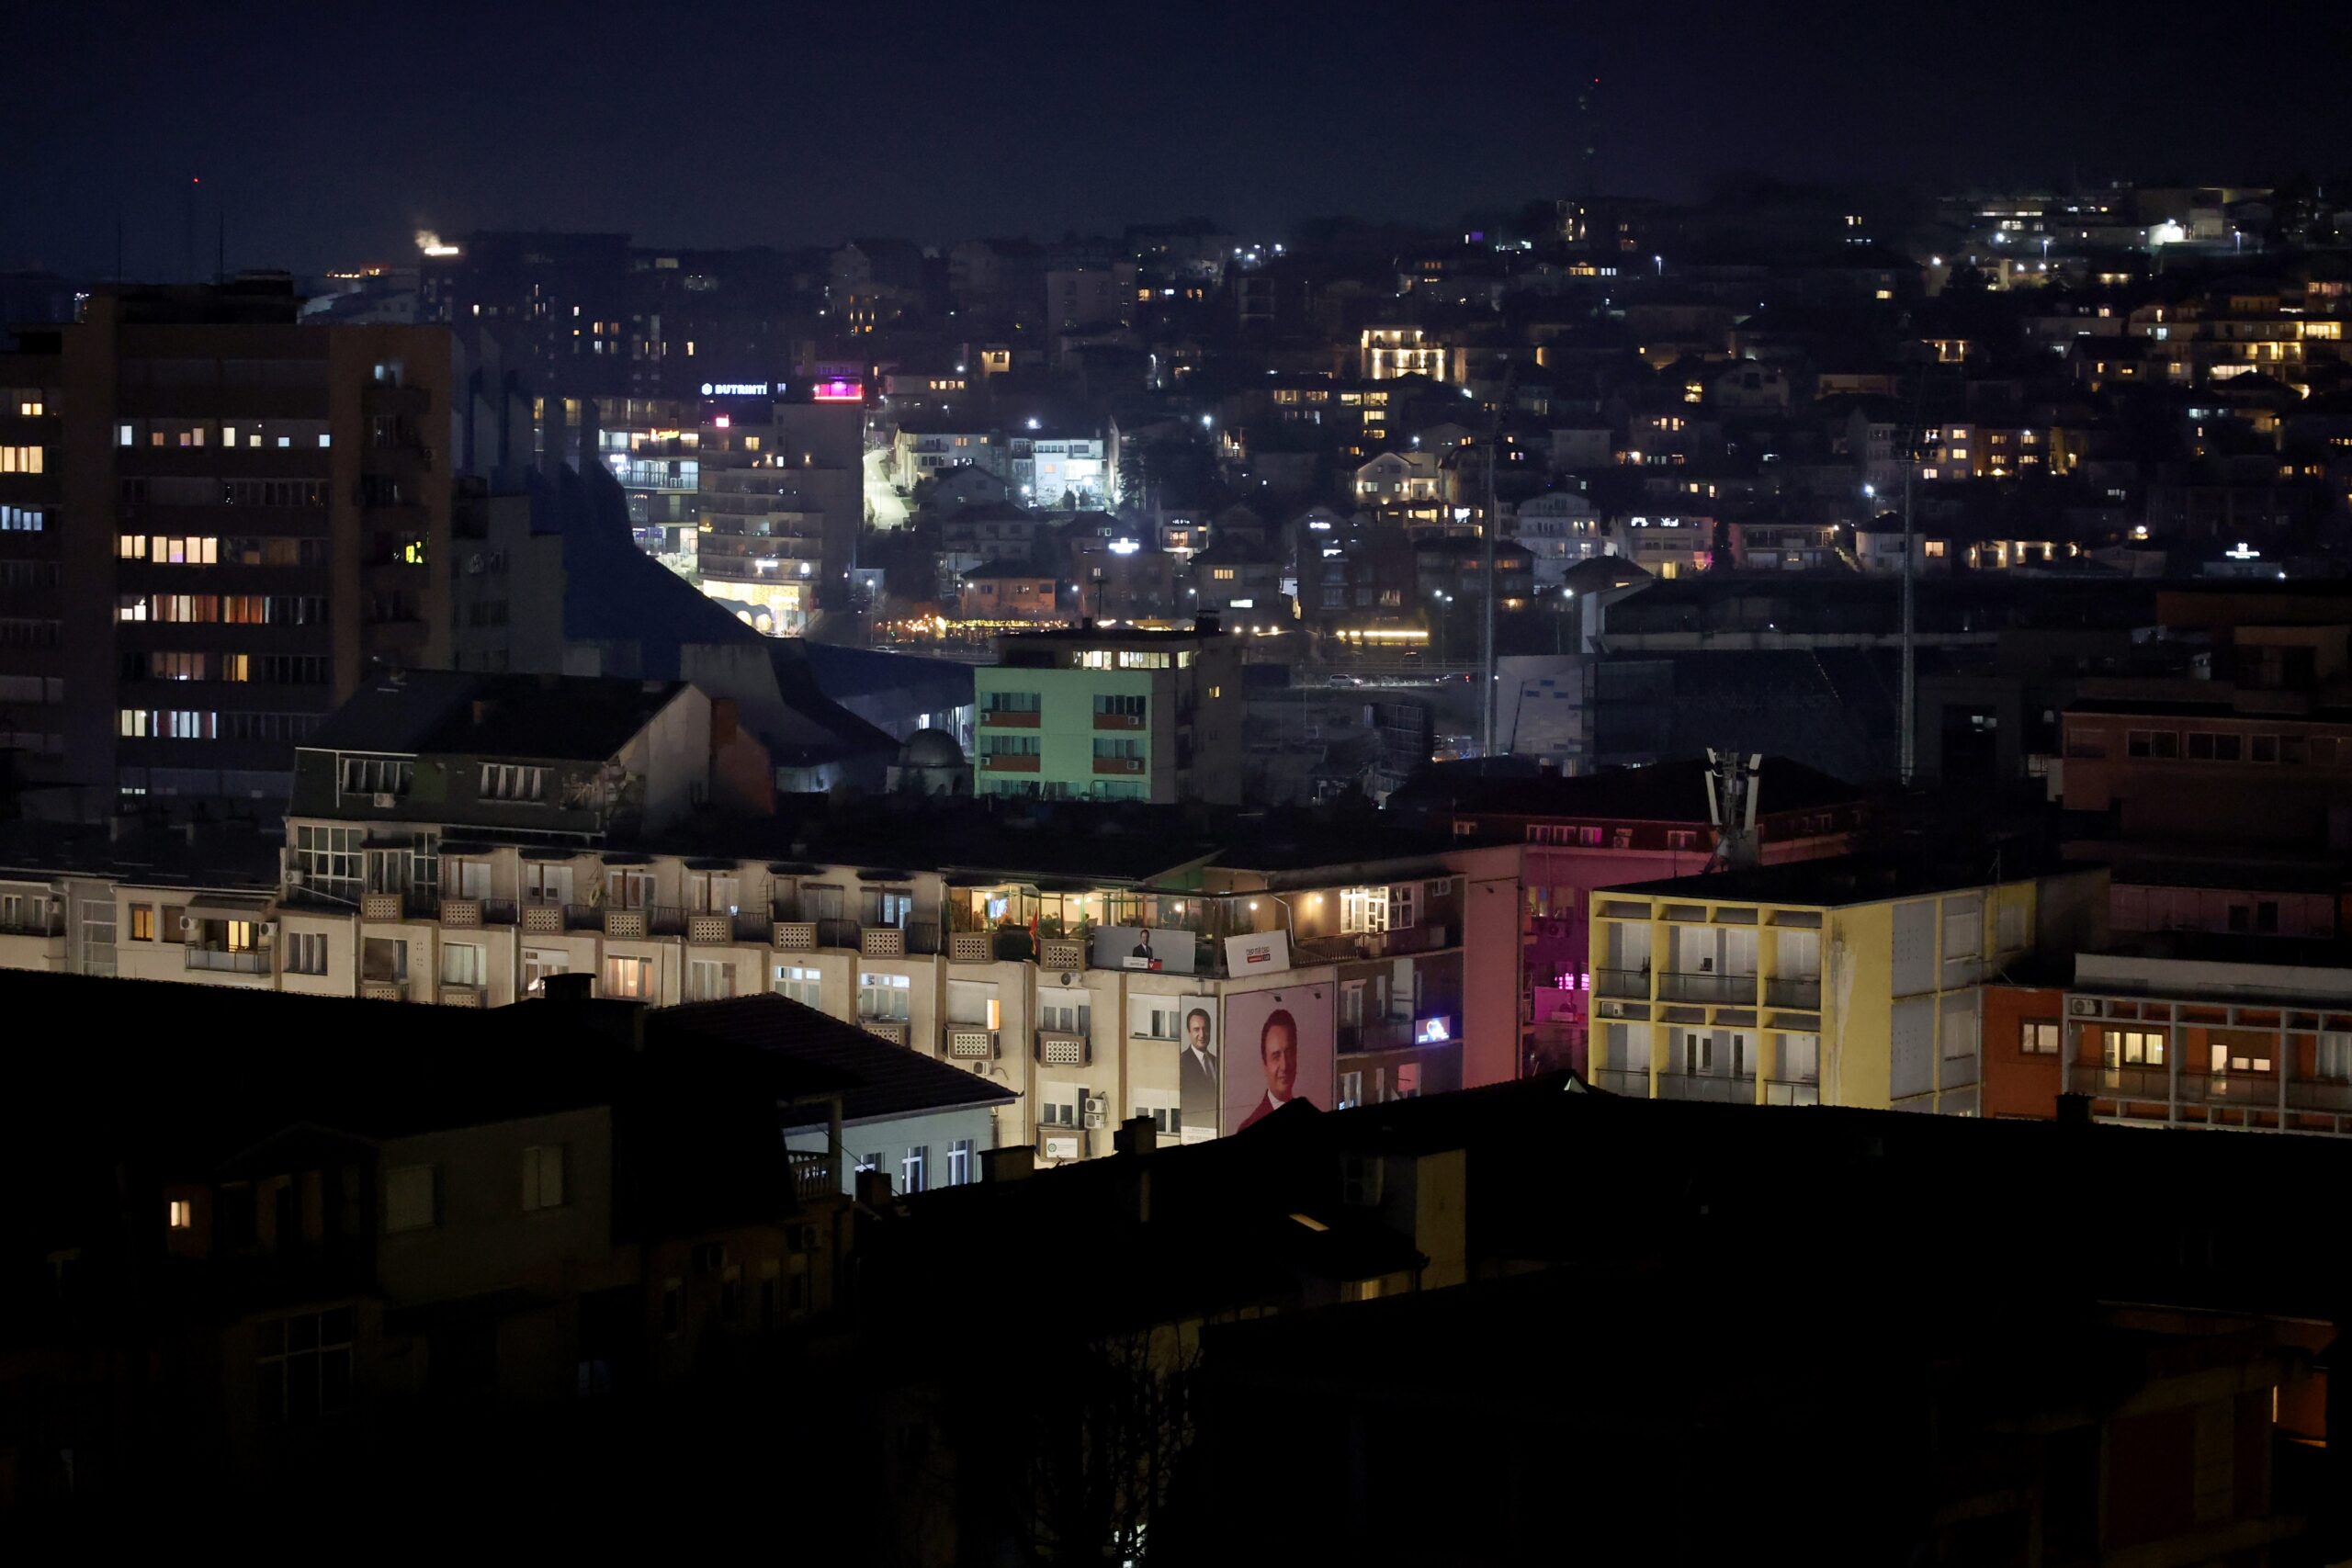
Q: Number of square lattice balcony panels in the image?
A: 14